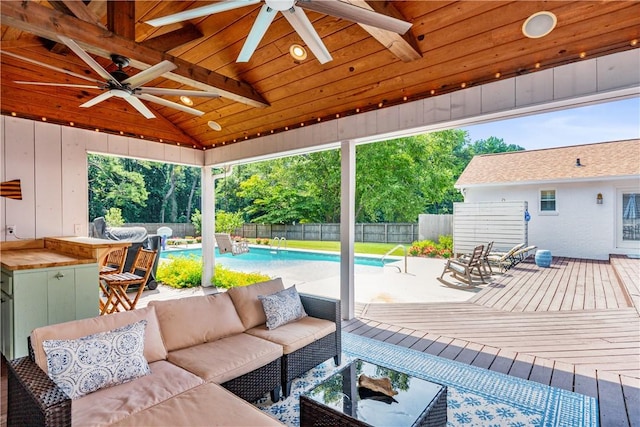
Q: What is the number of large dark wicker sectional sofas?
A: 1